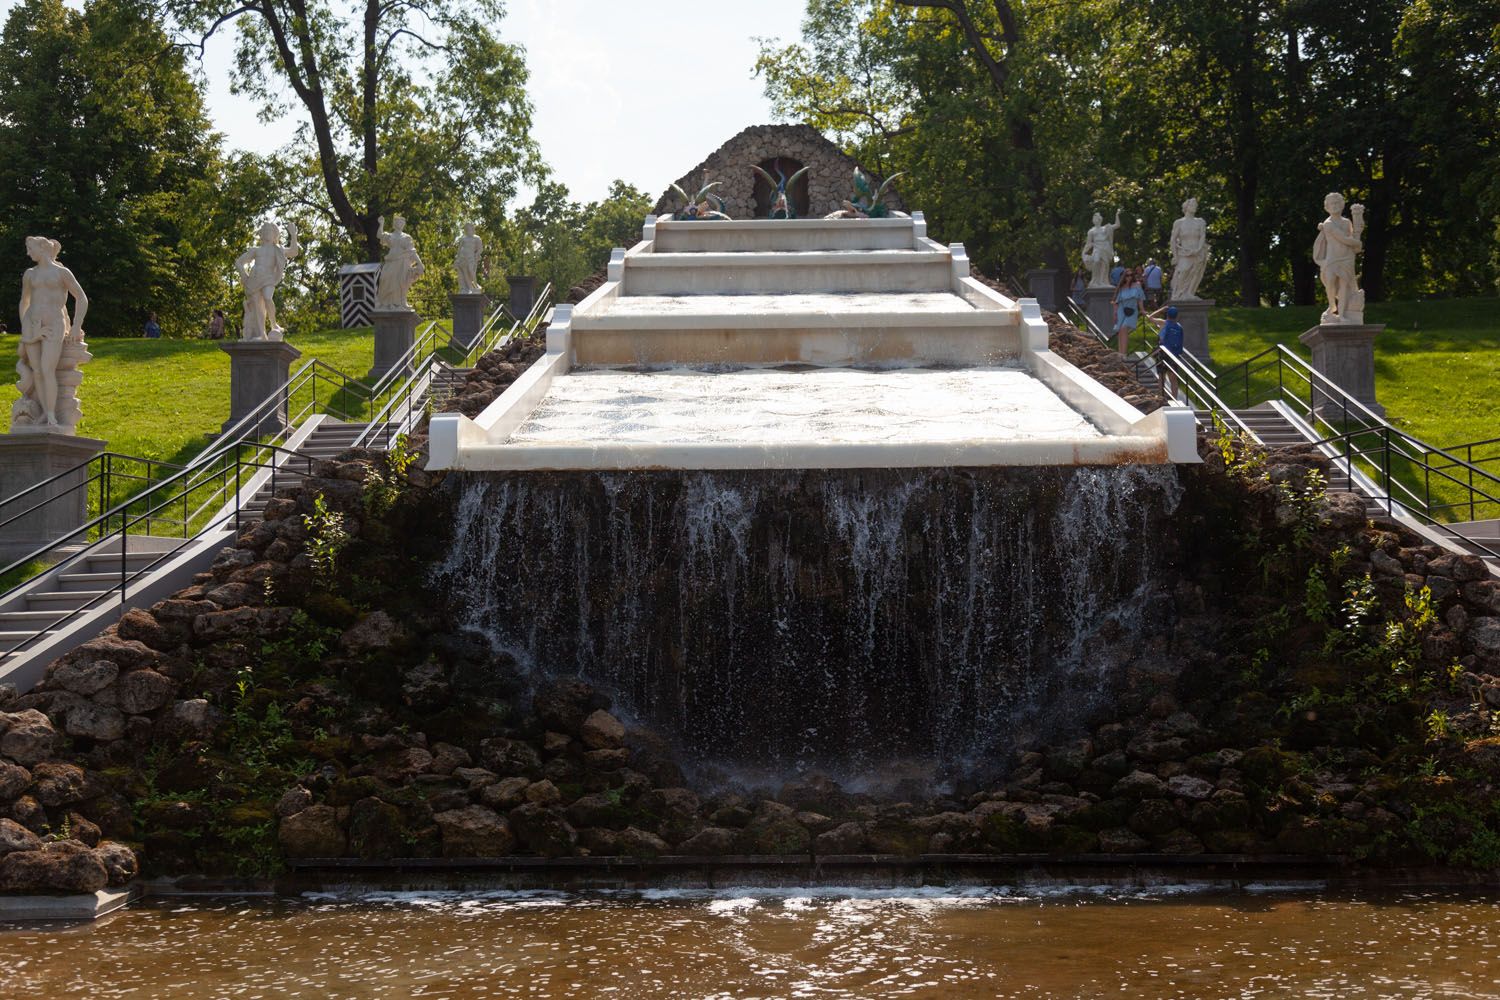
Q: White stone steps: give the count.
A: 4